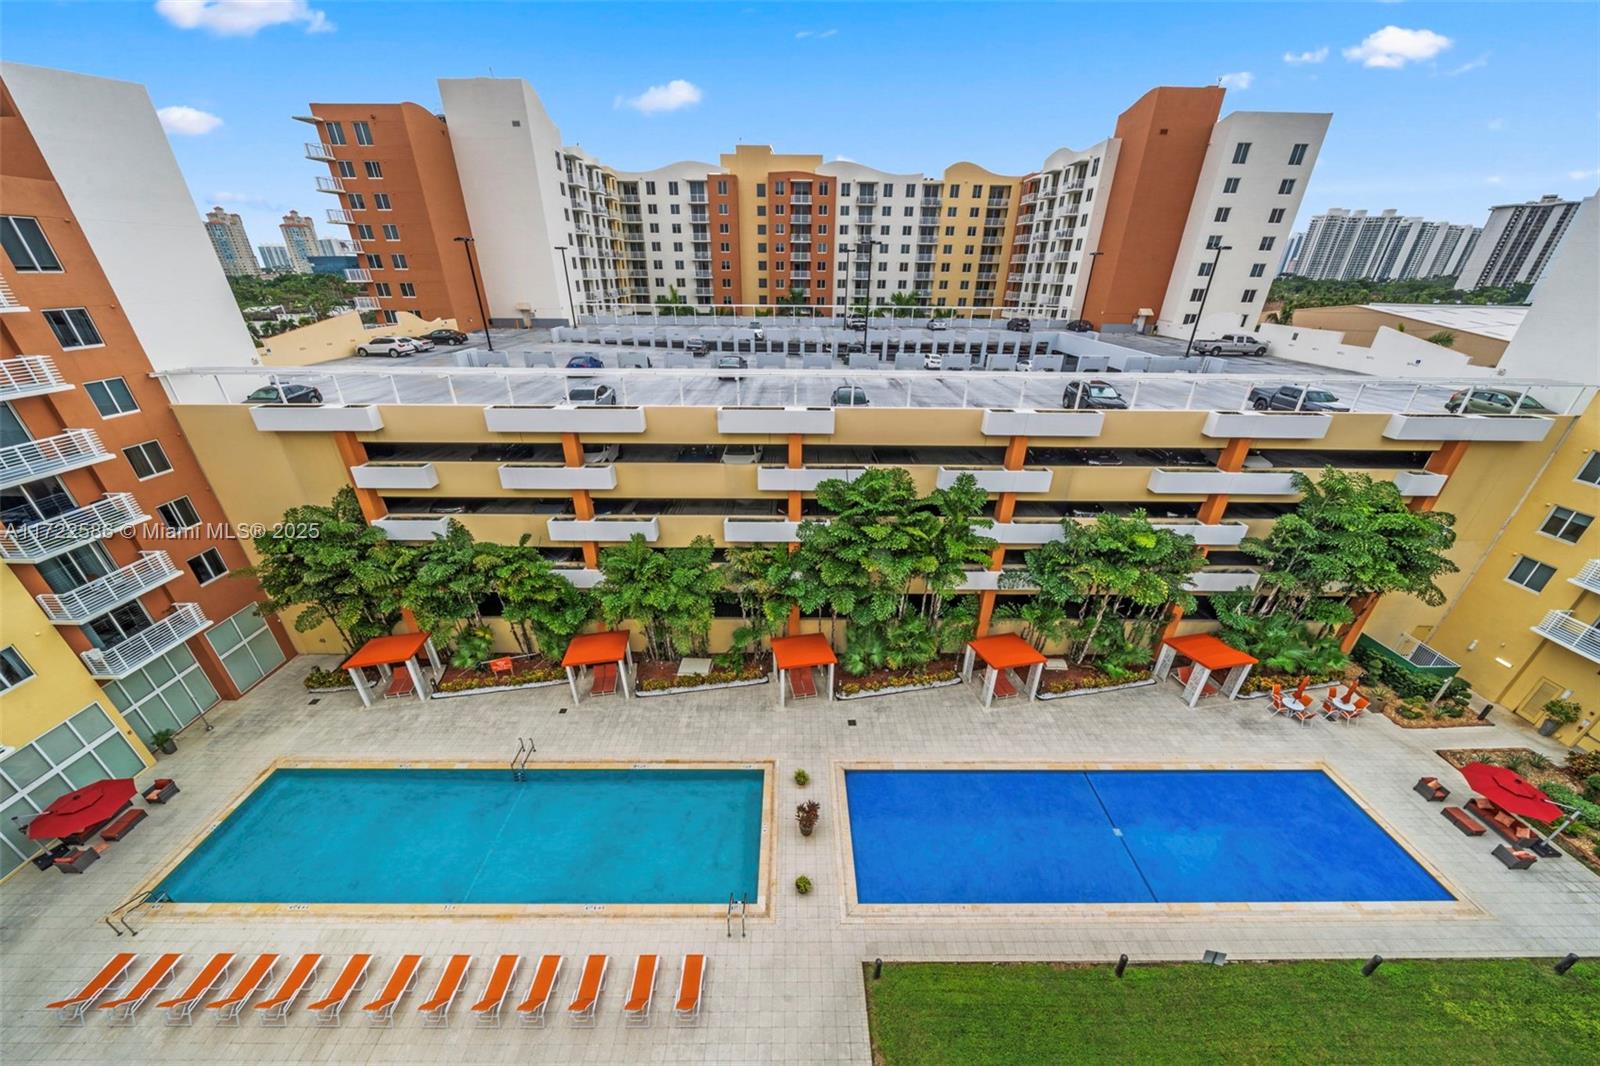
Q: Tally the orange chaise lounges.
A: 13